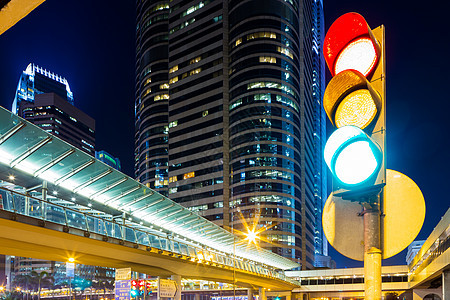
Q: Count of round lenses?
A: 3